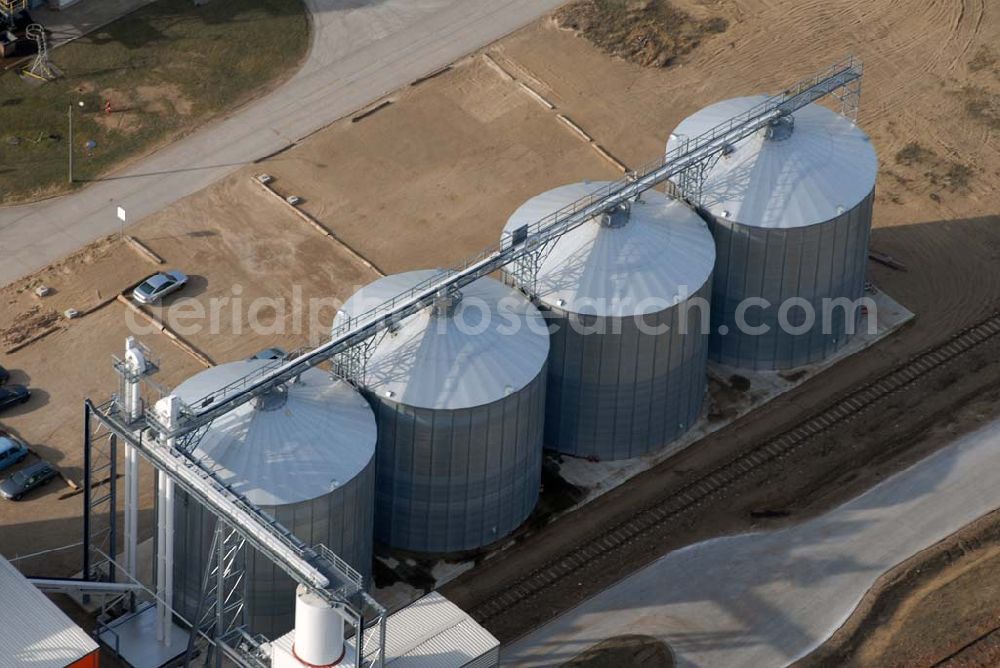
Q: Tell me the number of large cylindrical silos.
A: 4